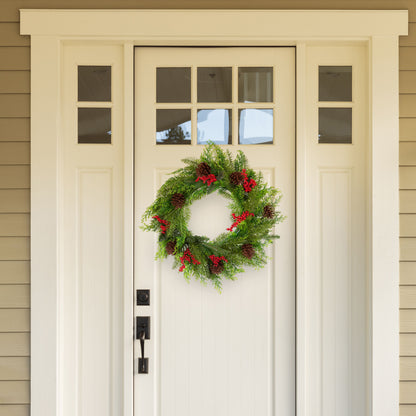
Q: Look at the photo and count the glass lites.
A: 10